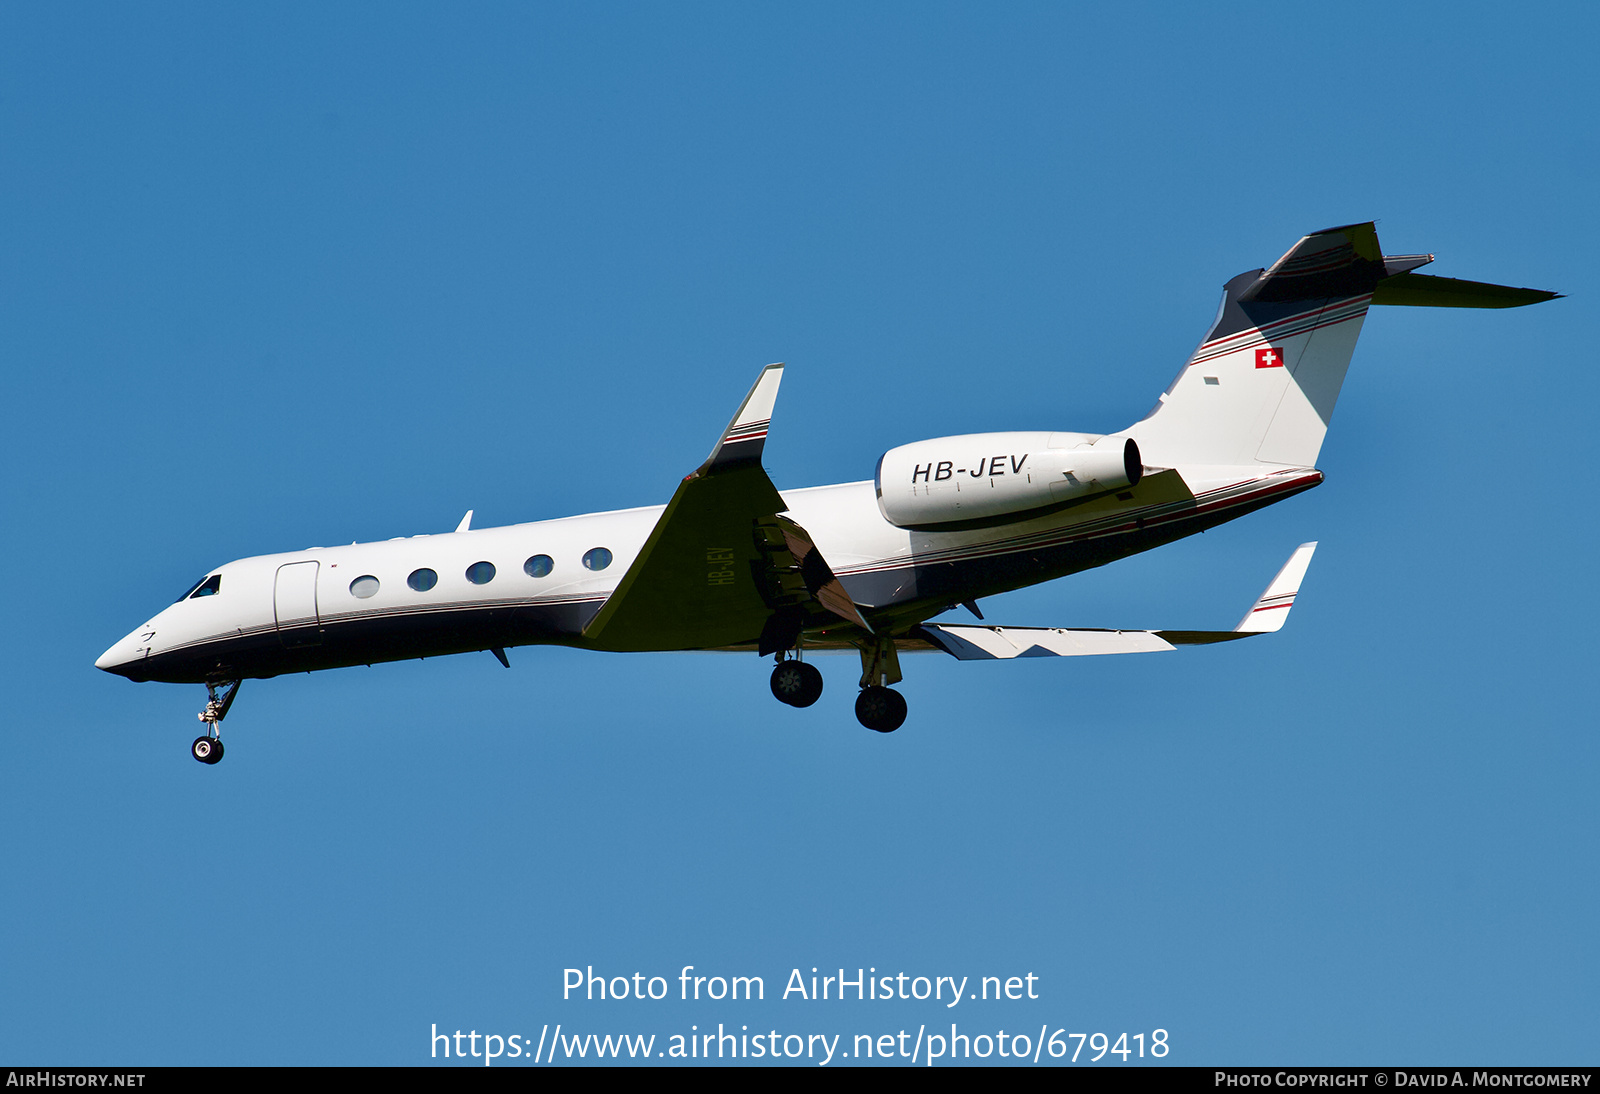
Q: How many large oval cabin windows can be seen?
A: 5